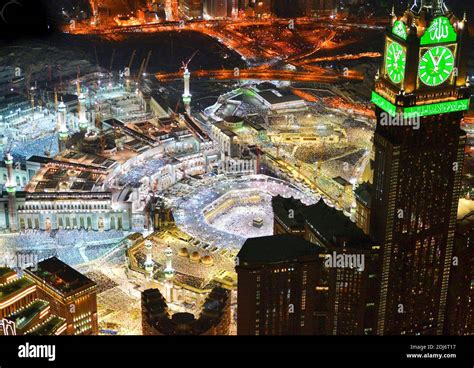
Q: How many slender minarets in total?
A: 6